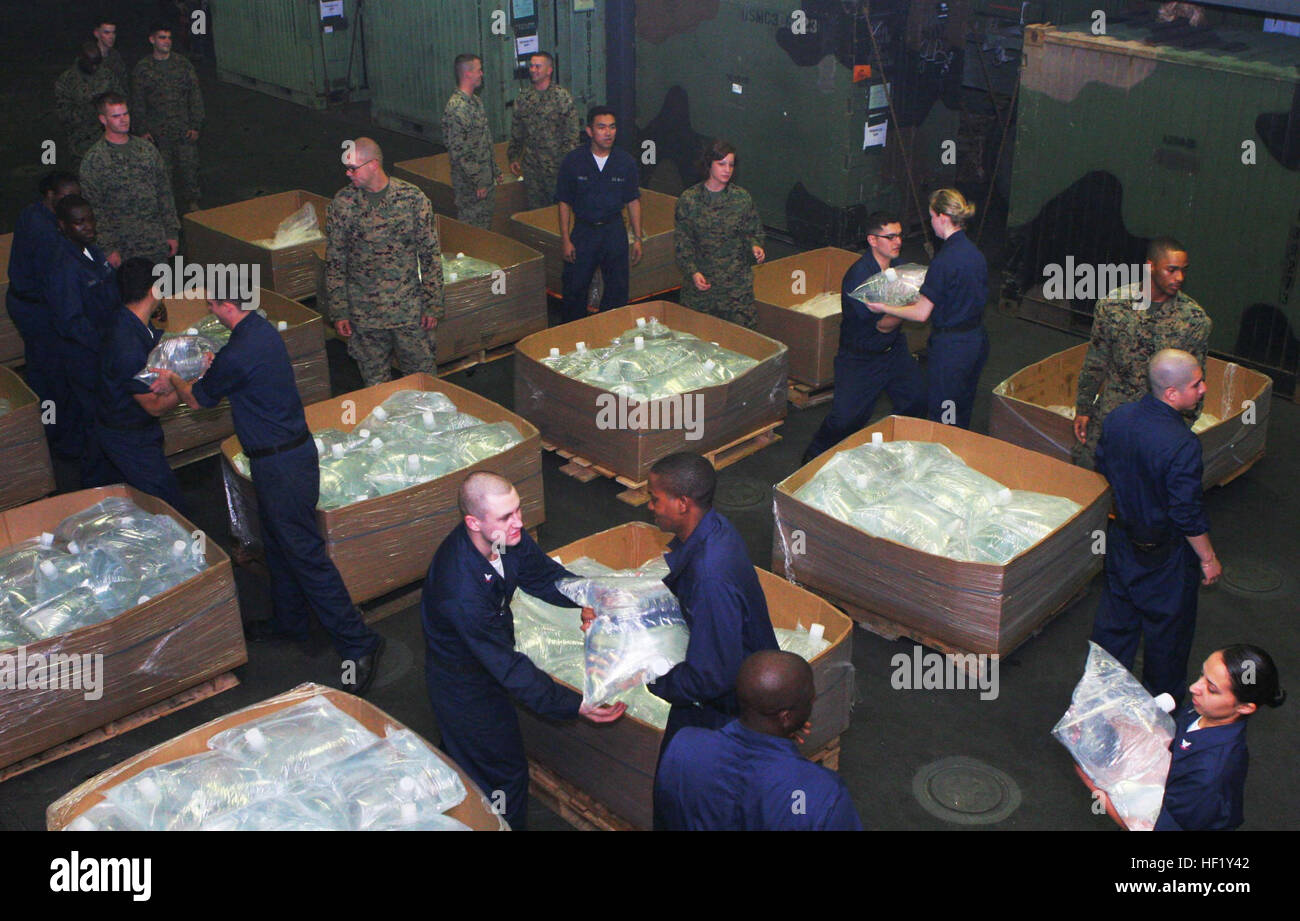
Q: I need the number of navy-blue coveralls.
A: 12